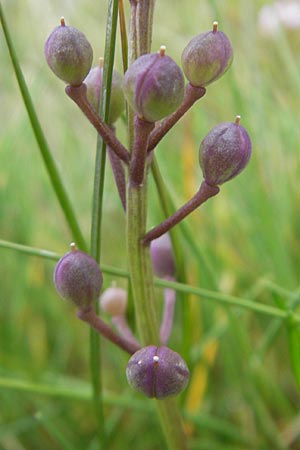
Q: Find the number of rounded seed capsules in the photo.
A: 9